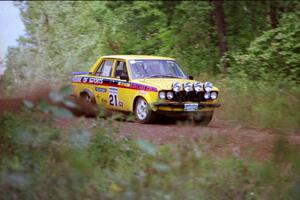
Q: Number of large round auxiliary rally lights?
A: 4